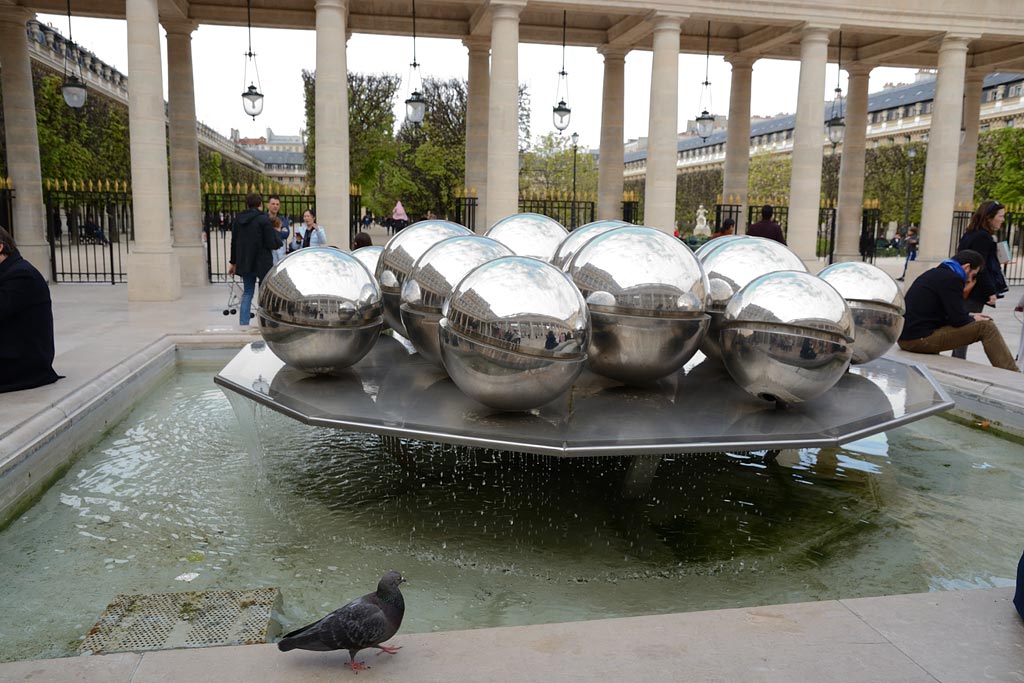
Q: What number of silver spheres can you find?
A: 12